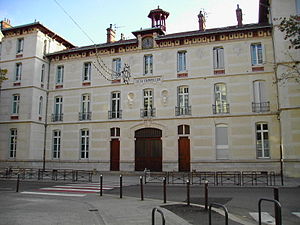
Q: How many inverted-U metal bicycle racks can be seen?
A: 3